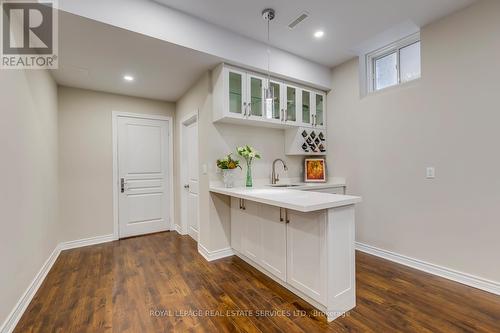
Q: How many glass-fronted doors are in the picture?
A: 6